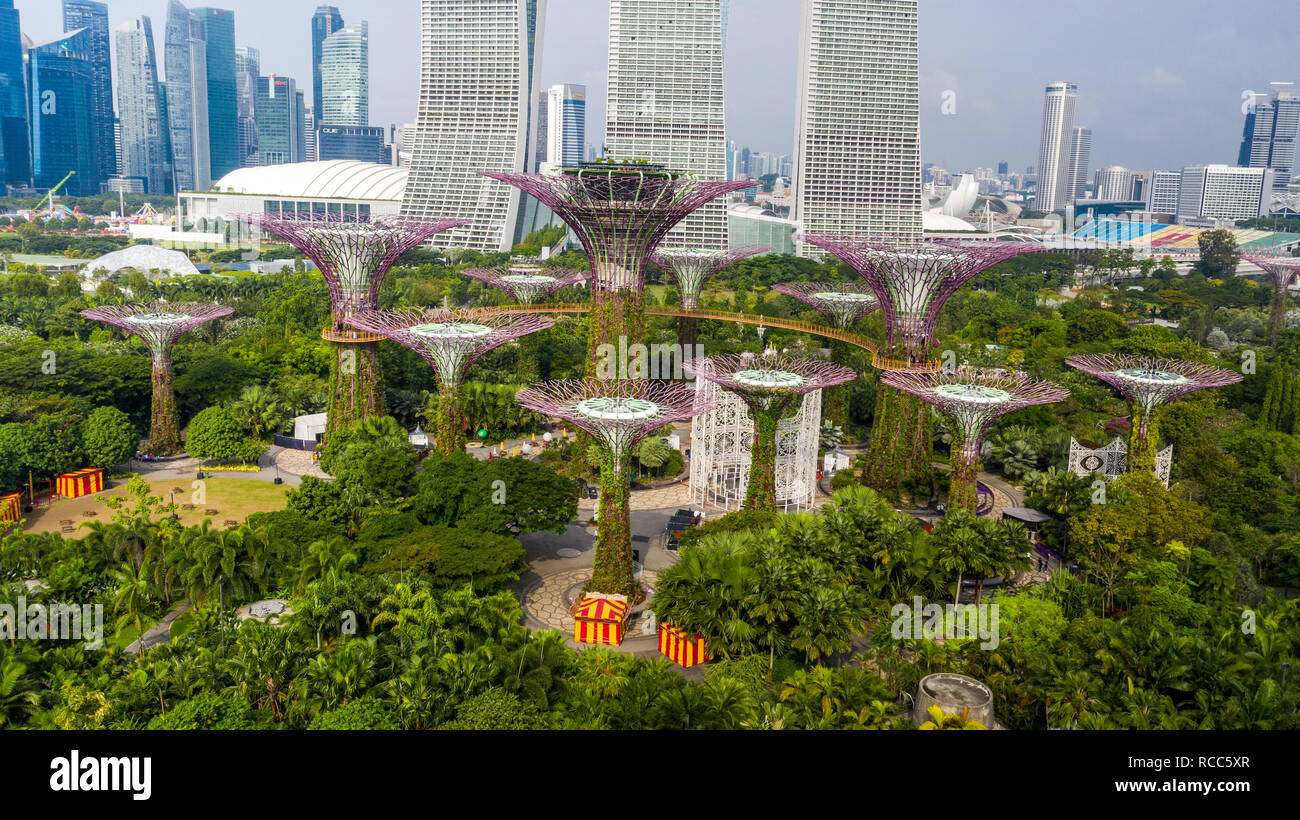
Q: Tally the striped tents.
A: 4